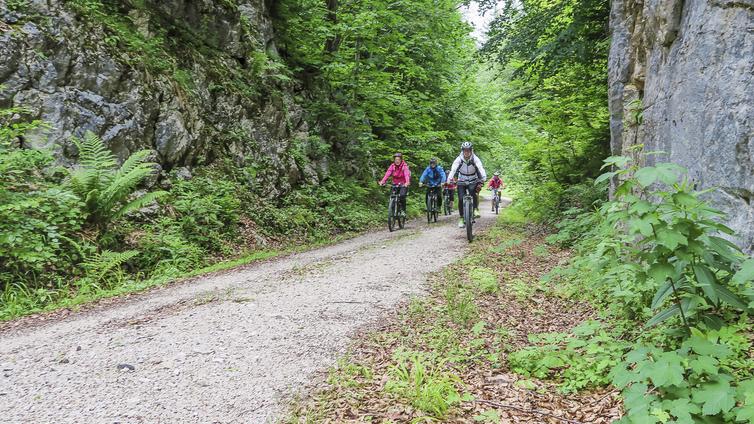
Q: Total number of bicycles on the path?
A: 5